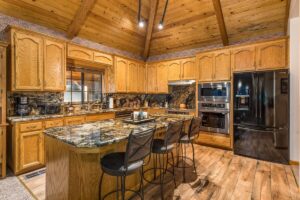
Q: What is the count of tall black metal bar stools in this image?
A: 3